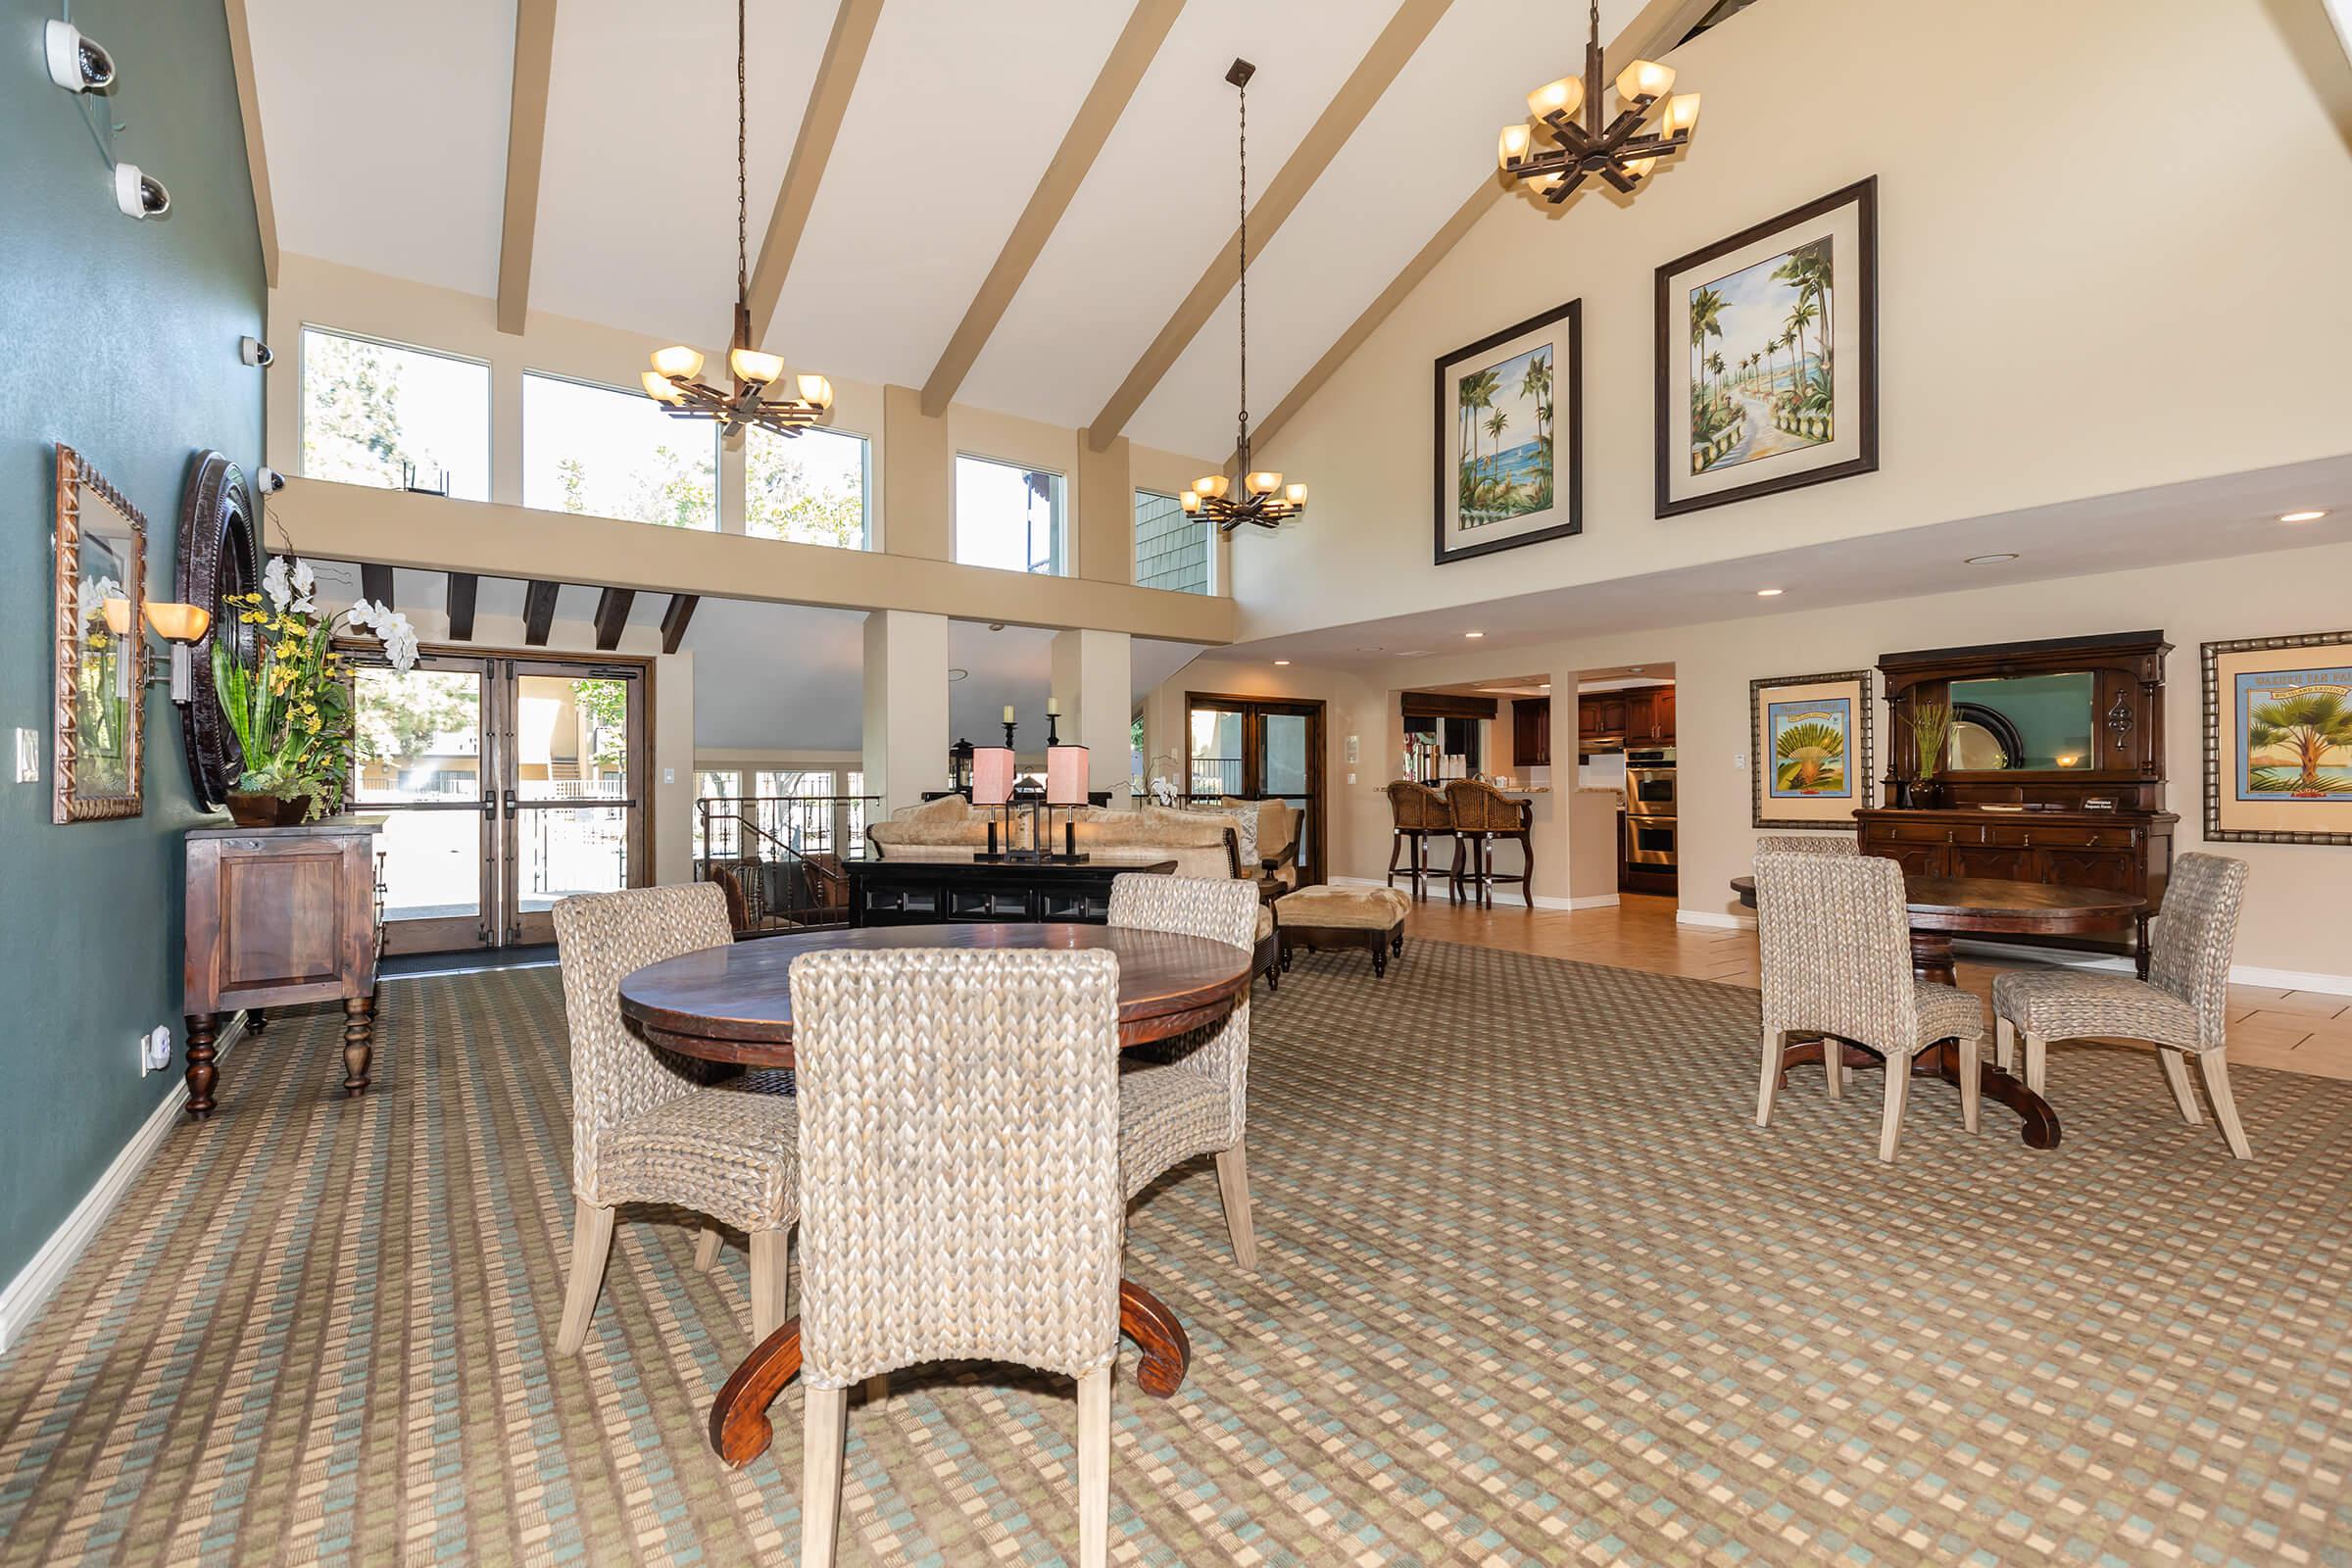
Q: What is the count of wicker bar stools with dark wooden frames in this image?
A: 2